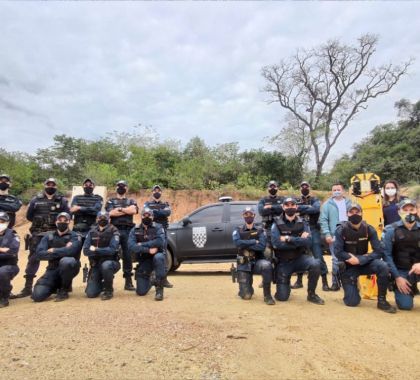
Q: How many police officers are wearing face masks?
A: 15